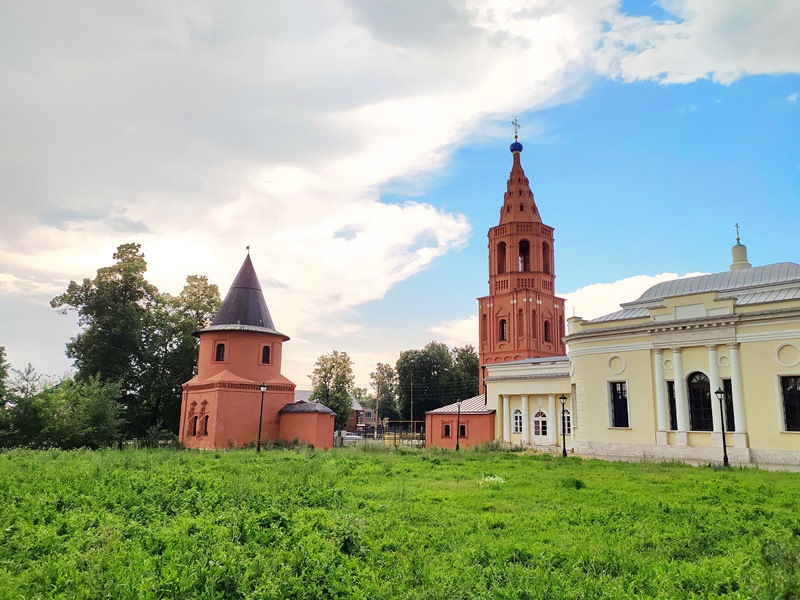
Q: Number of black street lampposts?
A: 4